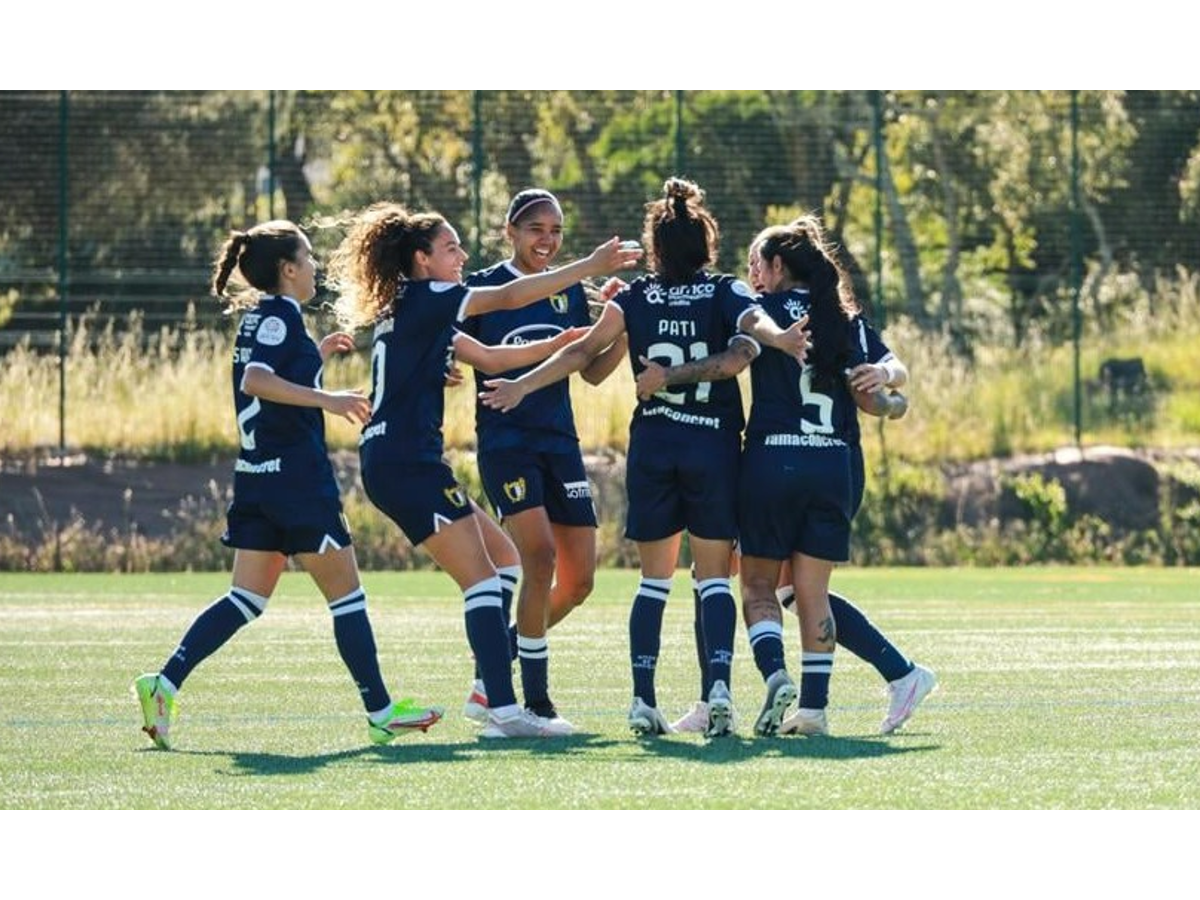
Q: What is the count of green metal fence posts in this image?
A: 6